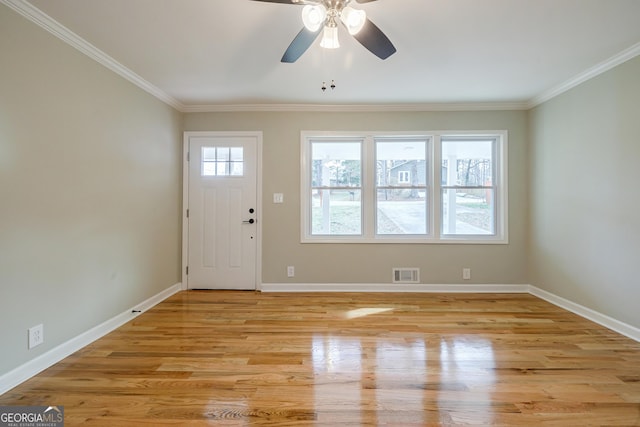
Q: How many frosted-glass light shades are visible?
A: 3